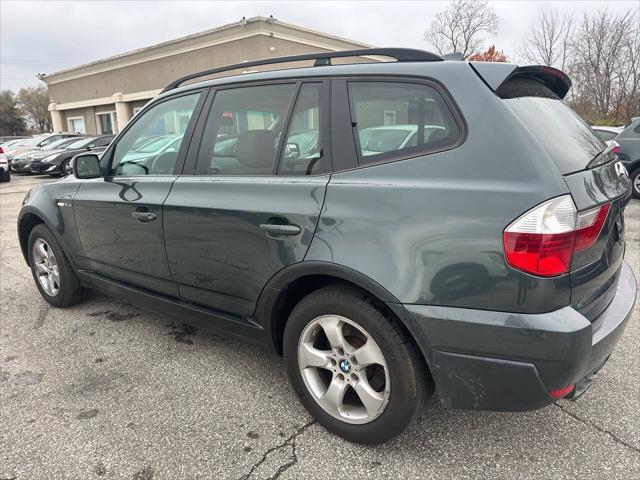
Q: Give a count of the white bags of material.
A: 0